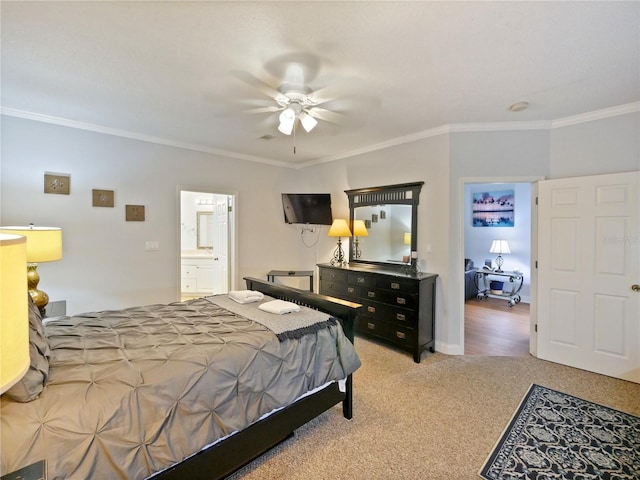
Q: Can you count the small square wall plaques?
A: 3